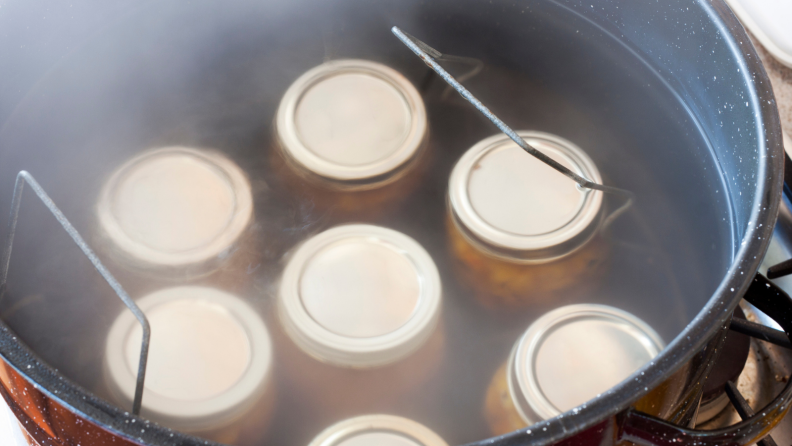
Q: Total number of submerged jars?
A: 7